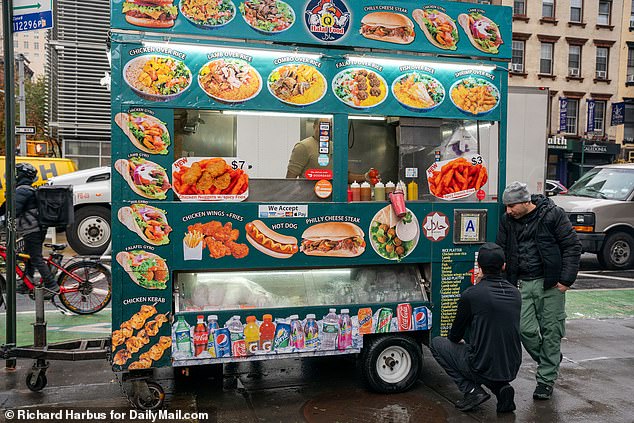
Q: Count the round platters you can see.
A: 9